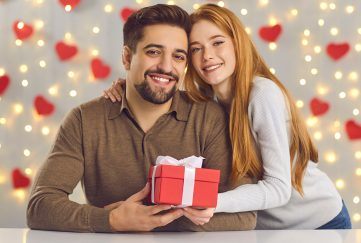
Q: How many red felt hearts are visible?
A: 12